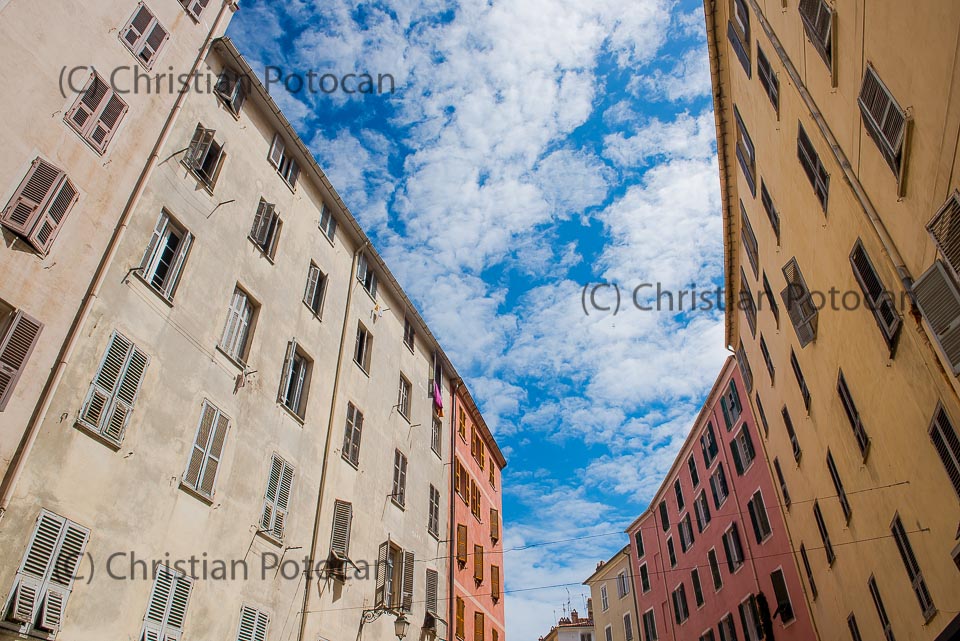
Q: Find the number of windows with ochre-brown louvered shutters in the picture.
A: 12